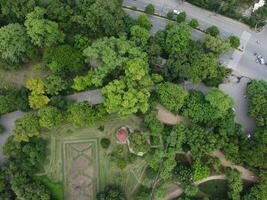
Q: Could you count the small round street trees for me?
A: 6